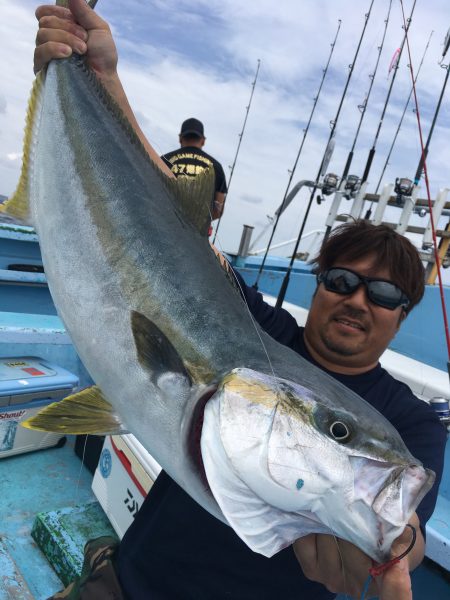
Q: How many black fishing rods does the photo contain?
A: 7